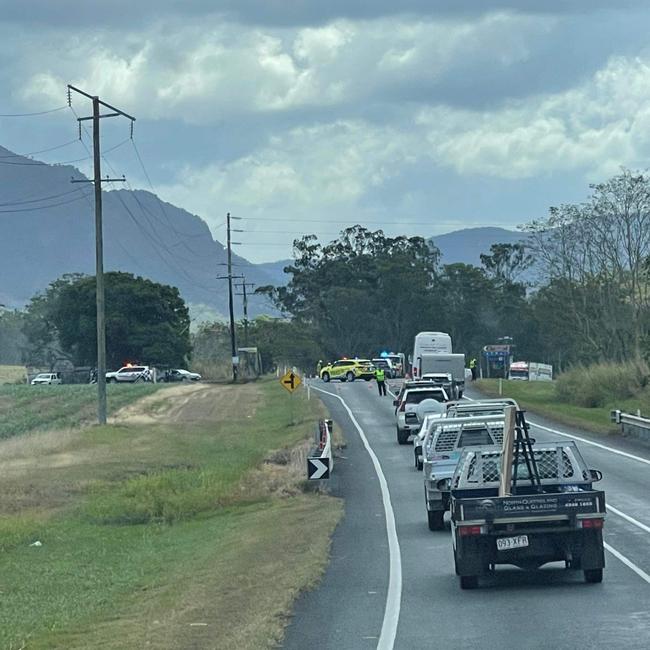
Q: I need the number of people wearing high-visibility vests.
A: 3